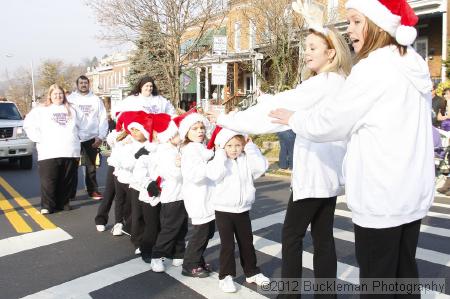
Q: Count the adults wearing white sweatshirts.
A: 5